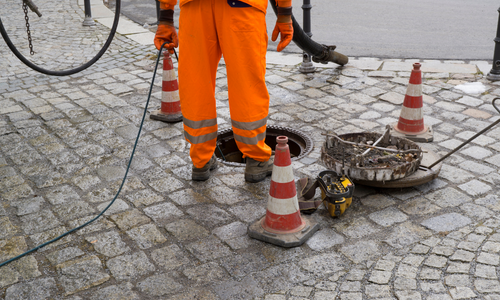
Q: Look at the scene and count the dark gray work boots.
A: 2